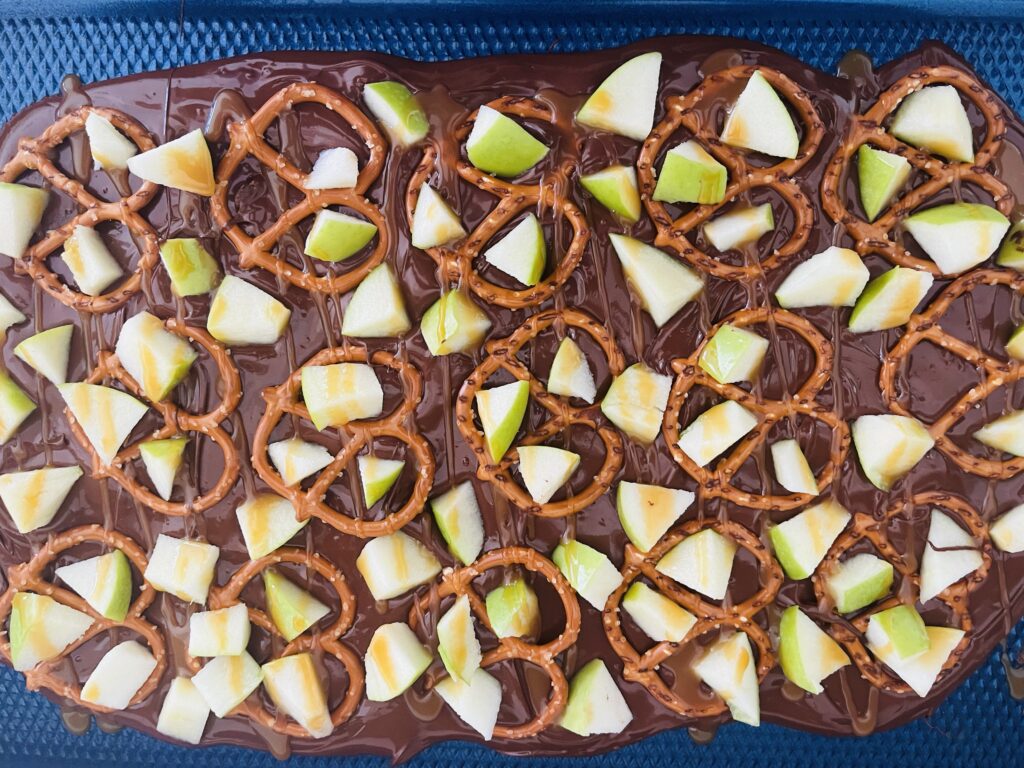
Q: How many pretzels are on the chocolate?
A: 15